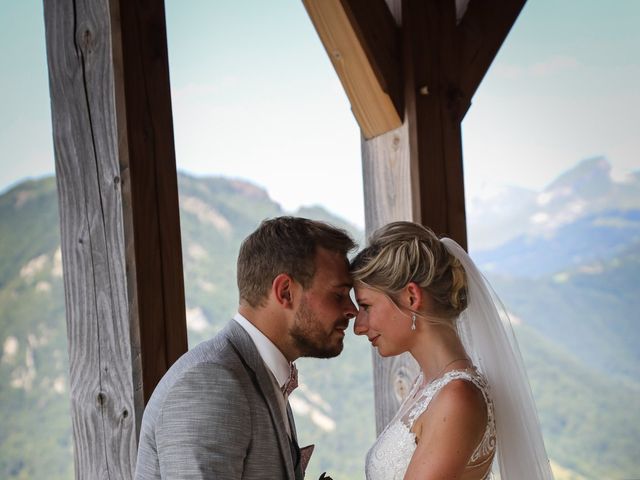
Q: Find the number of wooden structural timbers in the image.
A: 4